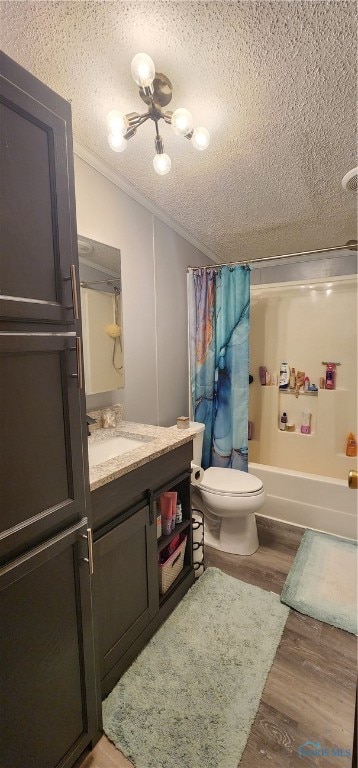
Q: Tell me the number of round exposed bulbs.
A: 6